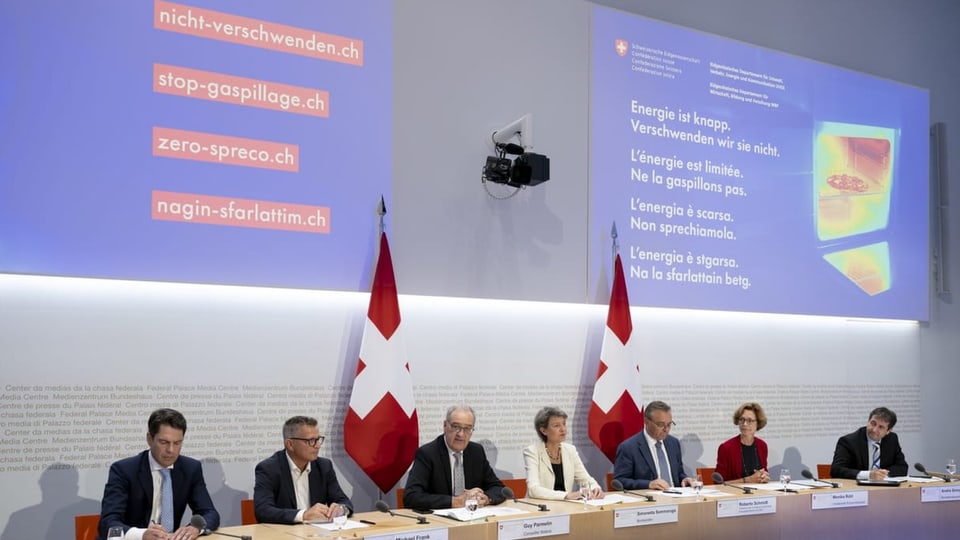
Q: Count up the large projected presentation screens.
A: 2